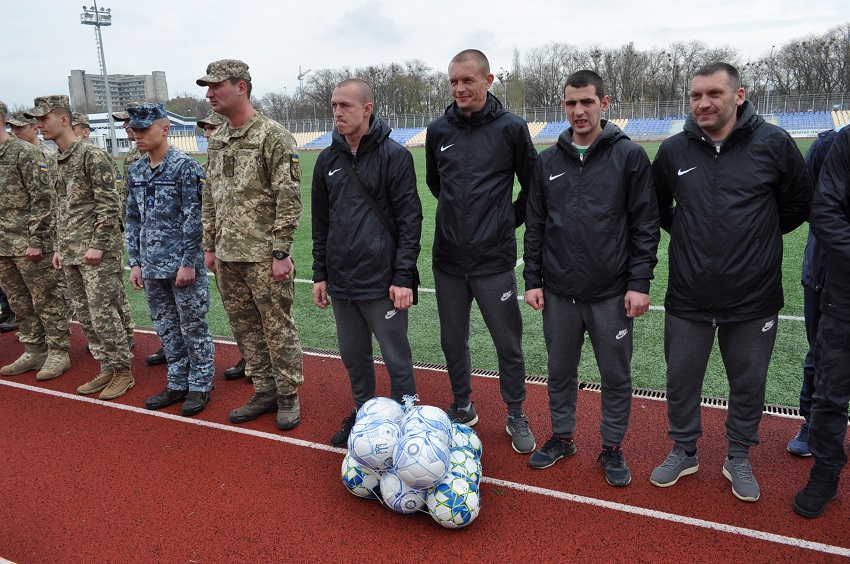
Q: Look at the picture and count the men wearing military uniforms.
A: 8